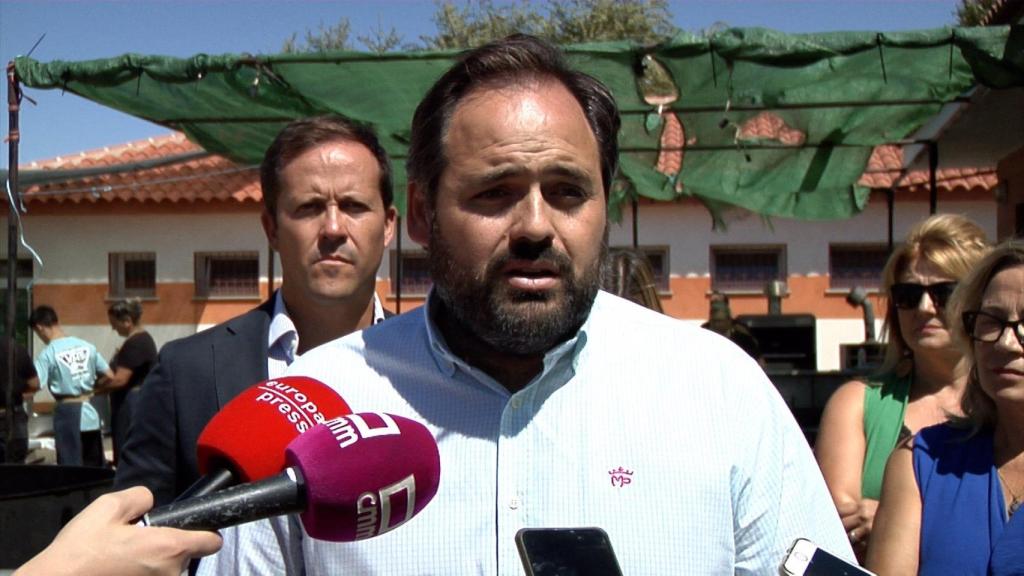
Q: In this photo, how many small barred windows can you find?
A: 6